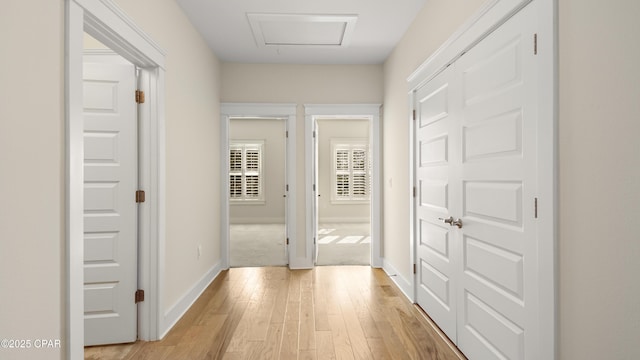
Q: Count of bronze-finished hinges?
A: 3